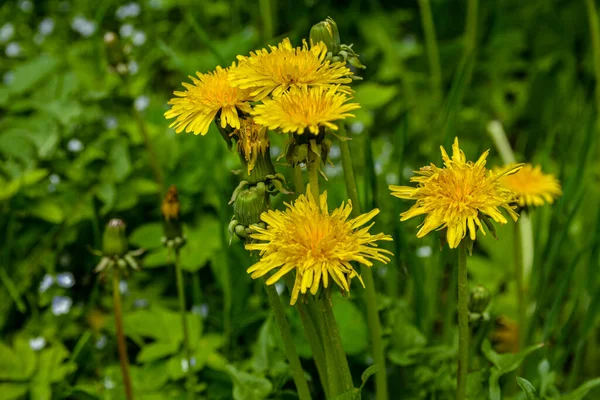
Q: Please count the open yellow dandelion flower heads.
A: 6